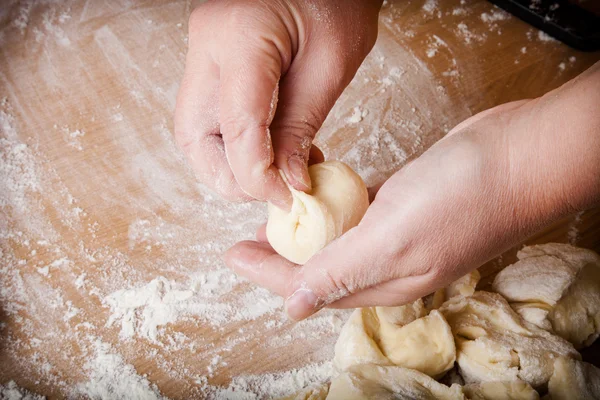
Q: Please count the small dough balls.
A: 1